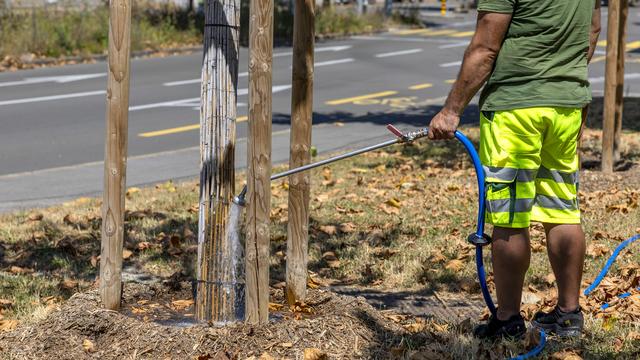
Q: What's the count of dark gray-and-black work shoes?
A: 2